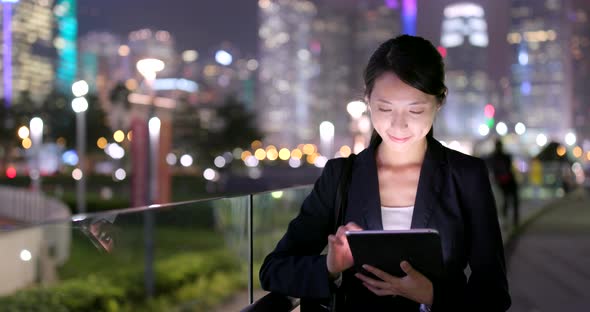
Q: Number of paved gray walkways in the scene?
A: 1